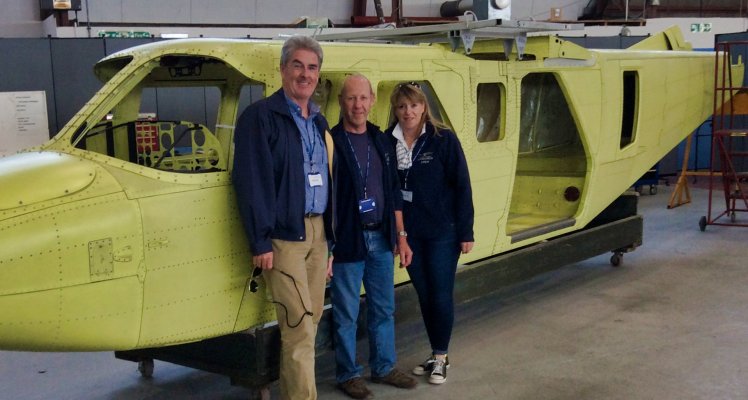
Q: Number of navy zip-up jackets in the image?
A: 3